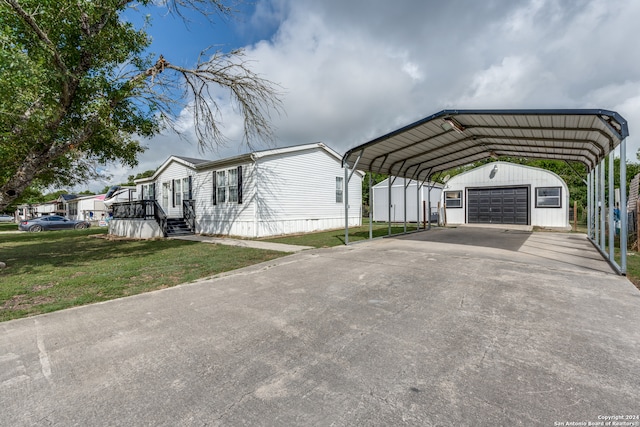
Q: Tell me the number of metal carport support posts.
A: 12